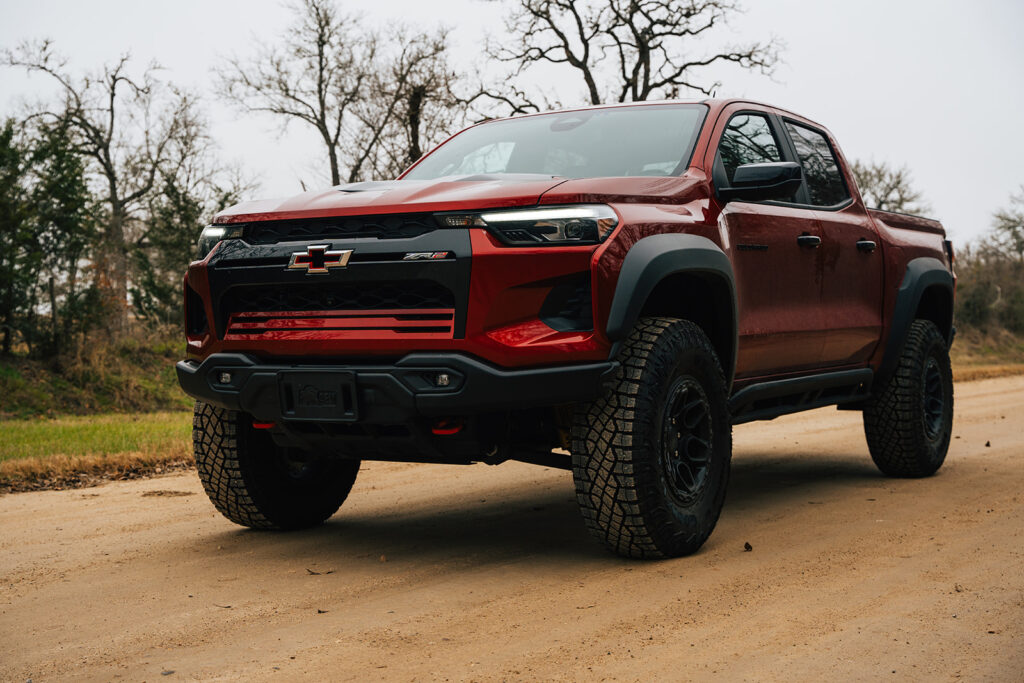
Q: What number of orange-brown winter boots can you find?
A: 0